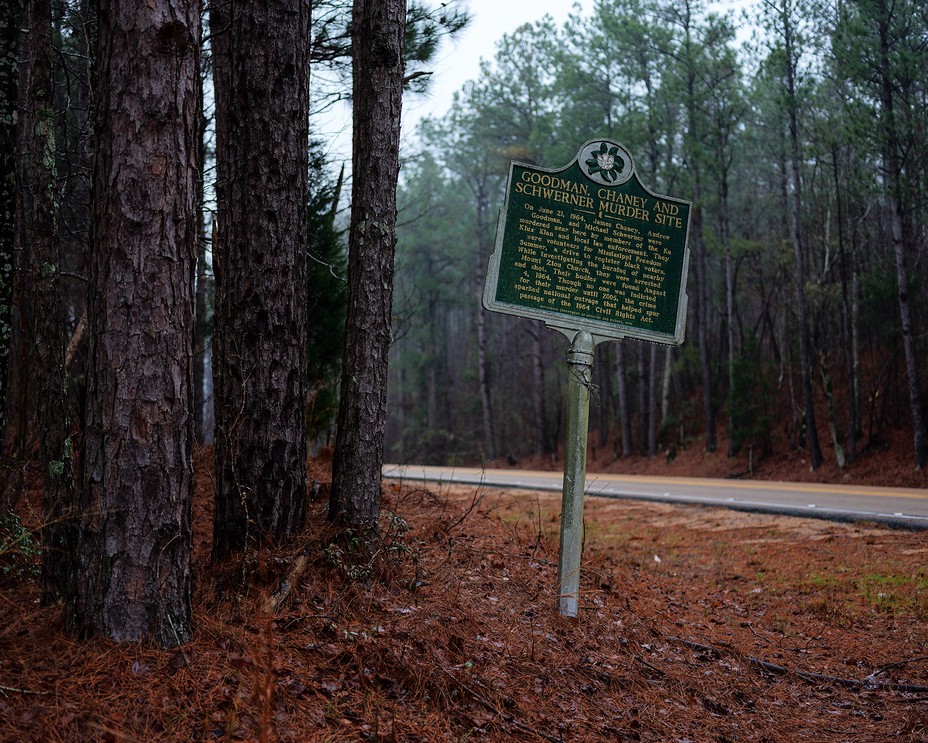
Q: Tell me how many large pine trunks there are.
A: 3